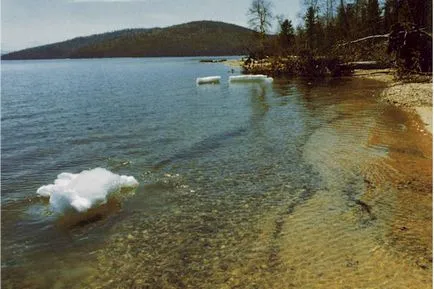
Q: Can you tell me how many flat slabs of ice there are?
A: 2